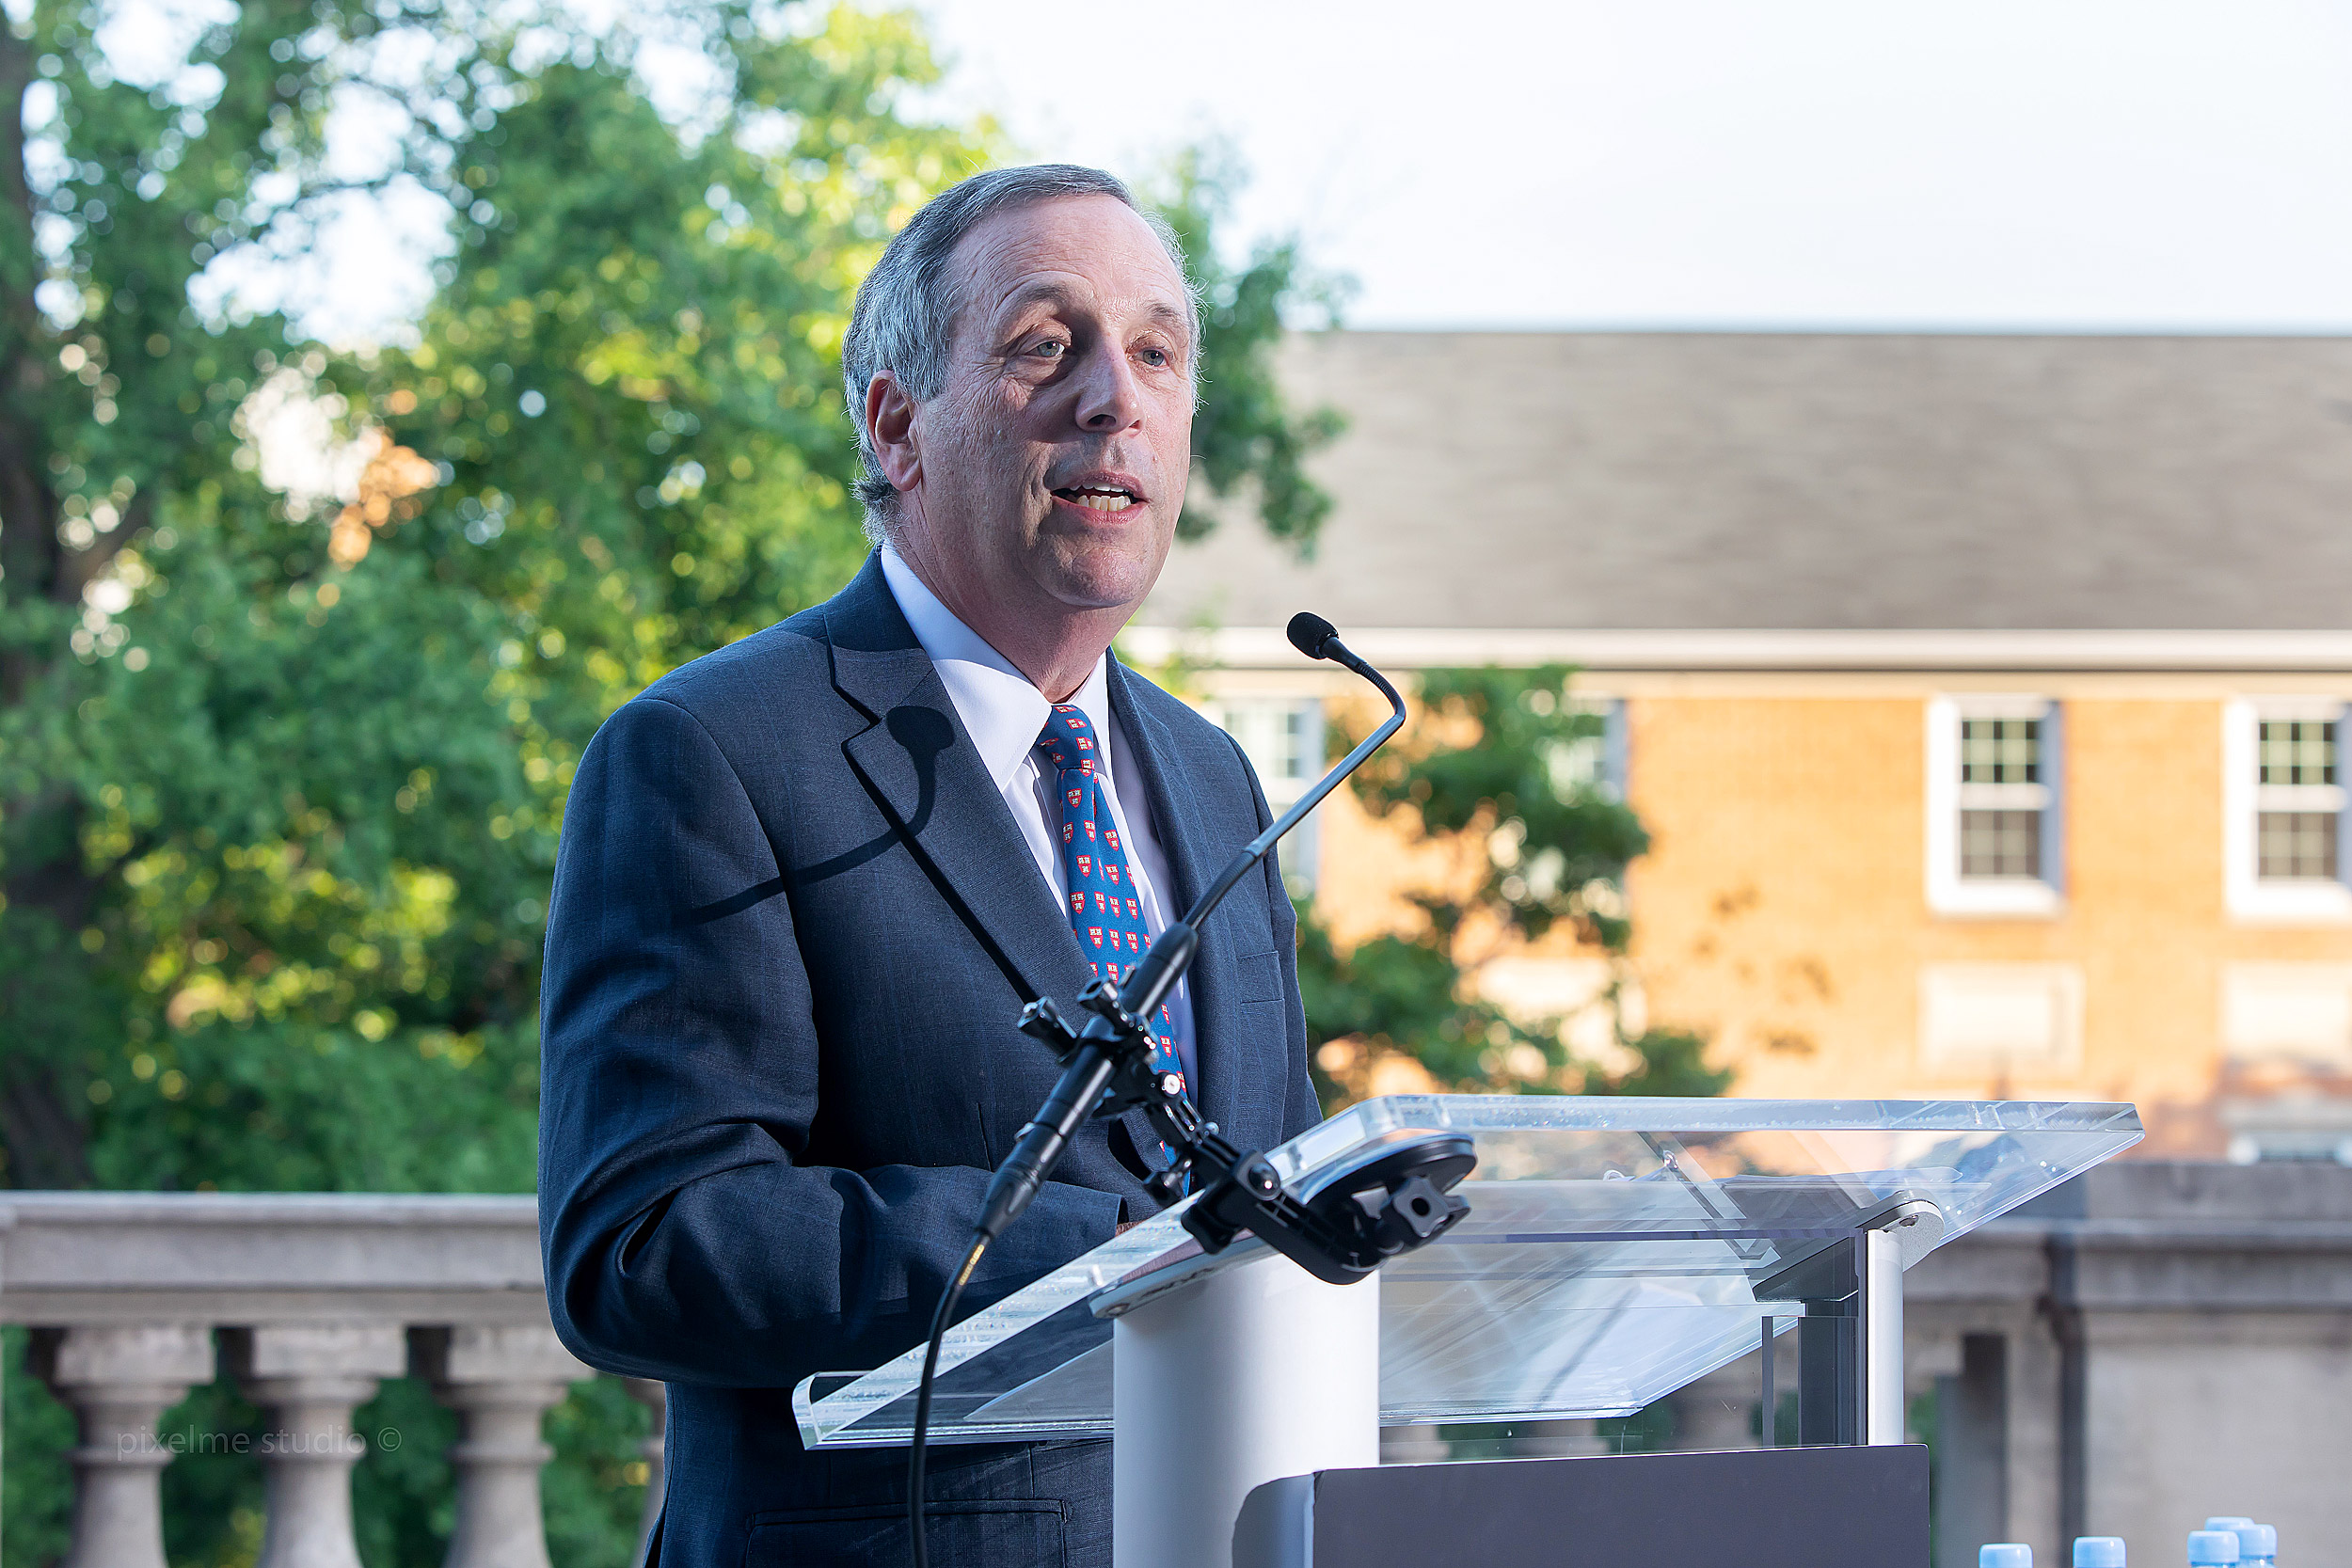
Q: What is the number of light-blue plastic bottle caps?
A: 5